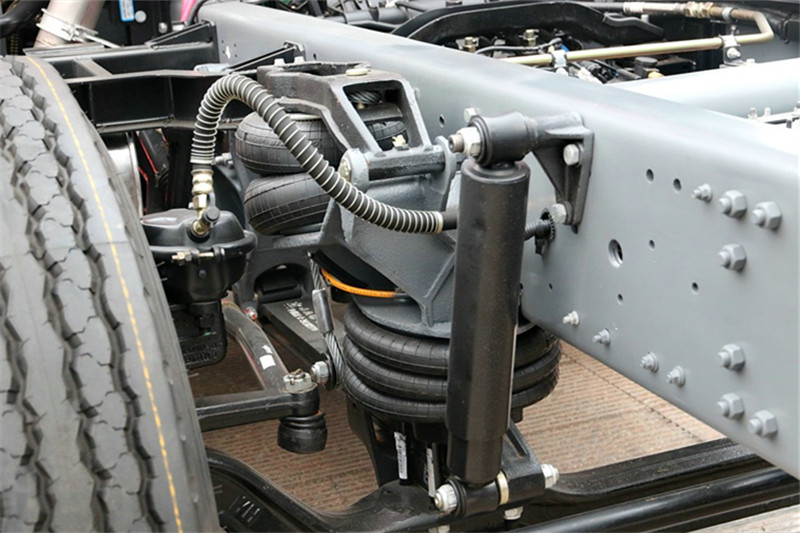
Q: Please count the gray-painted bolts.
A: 11